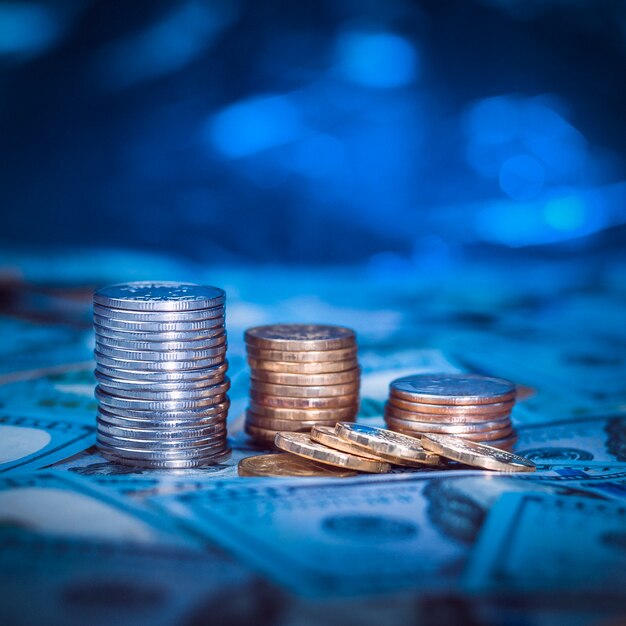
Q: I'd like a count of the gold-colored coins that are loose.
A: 5